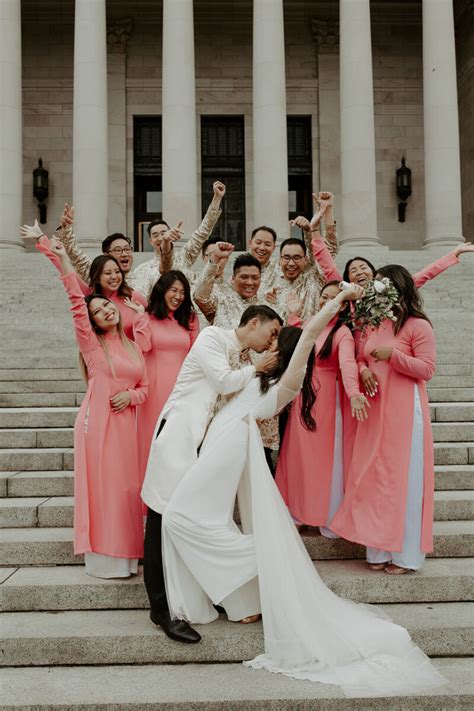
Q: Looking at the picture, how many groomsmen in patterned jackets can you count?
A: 6